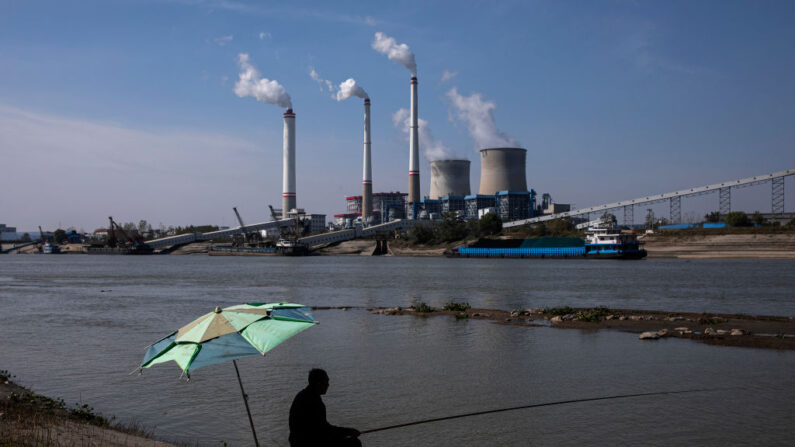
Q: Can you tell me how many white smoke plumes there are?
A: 5